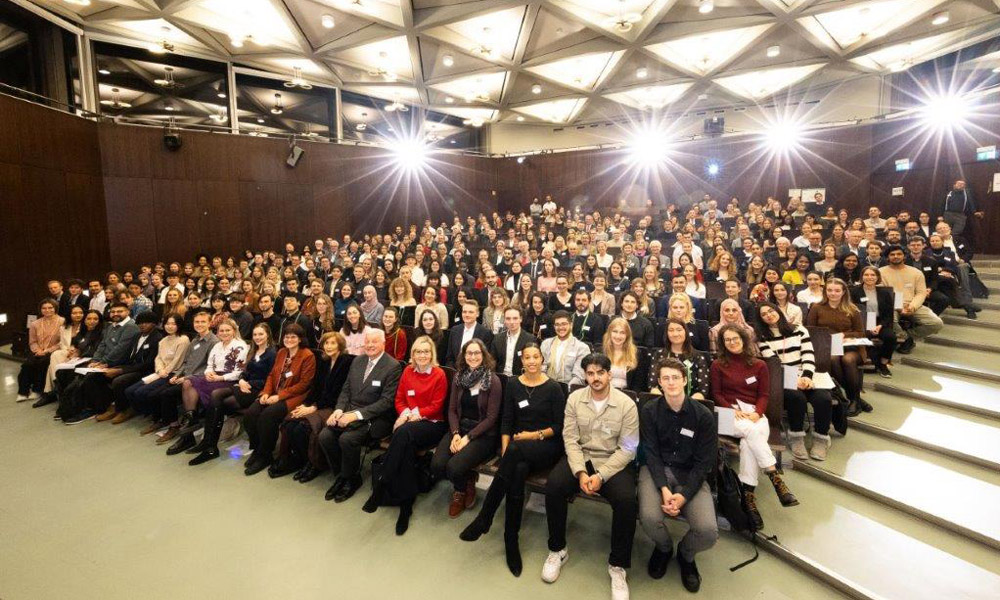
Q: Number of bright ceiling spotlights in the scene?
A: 4